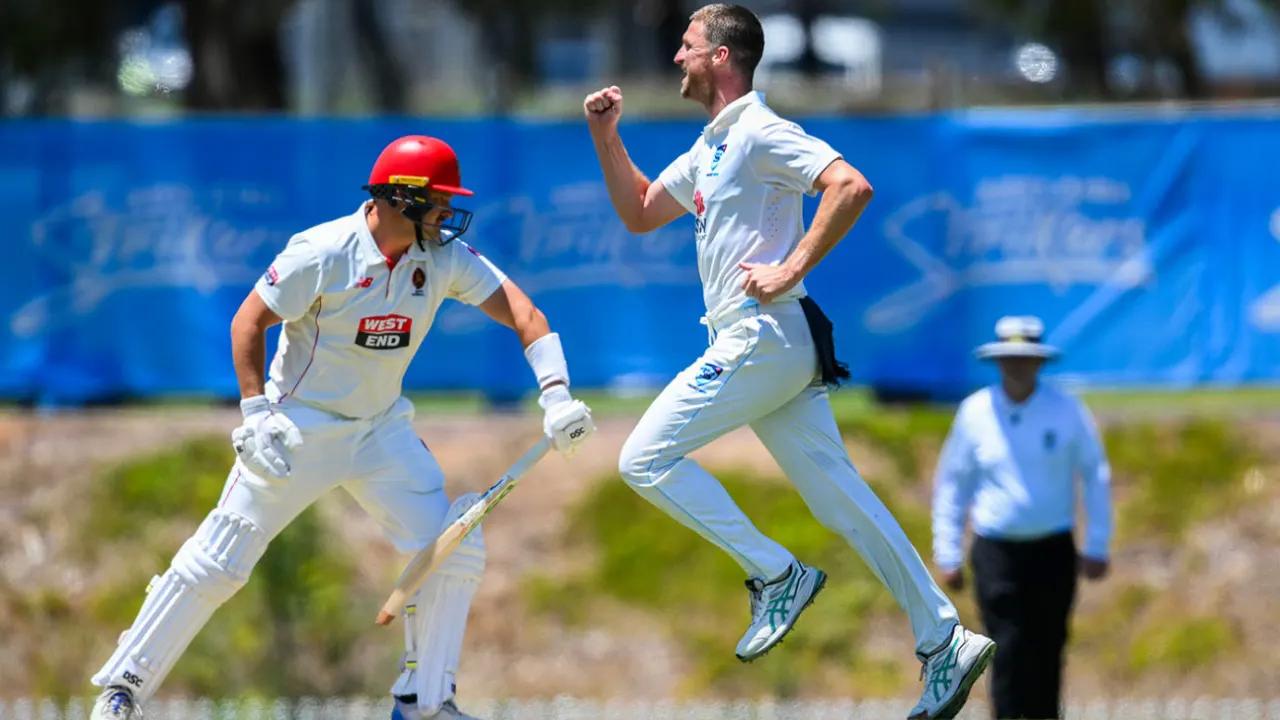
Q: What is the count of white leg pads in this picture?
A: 2